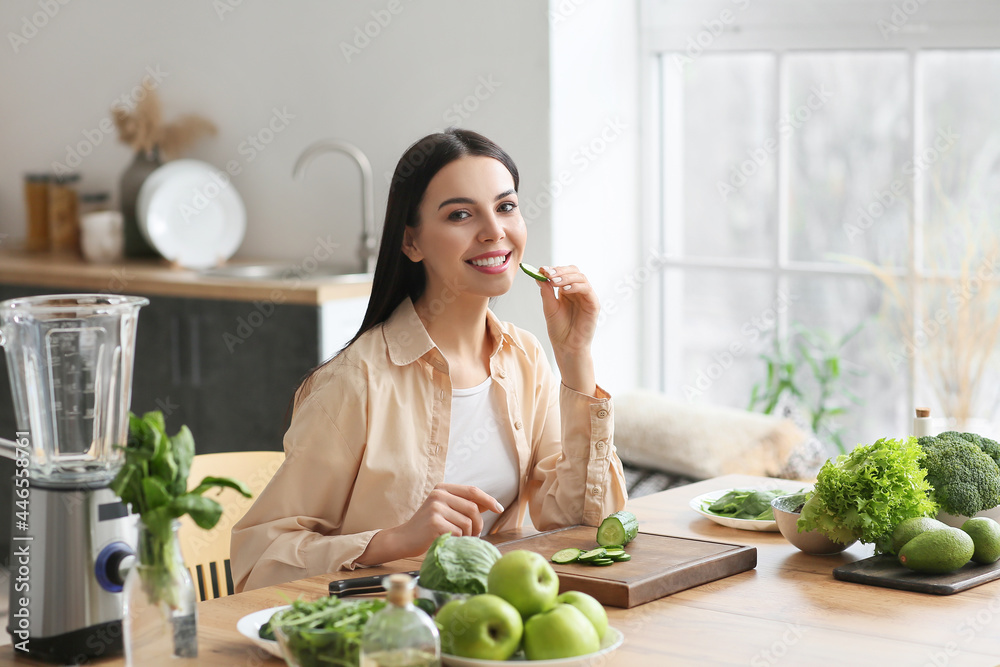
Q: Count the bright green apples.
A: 5